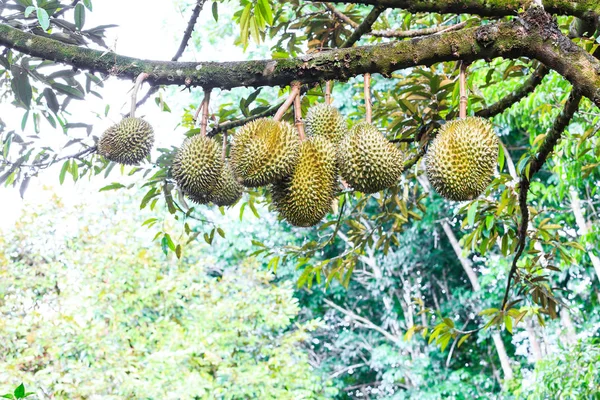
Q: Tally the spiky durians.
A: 8